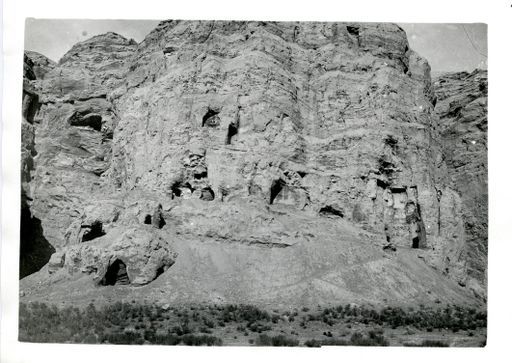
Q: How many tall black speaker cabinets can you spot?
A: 0